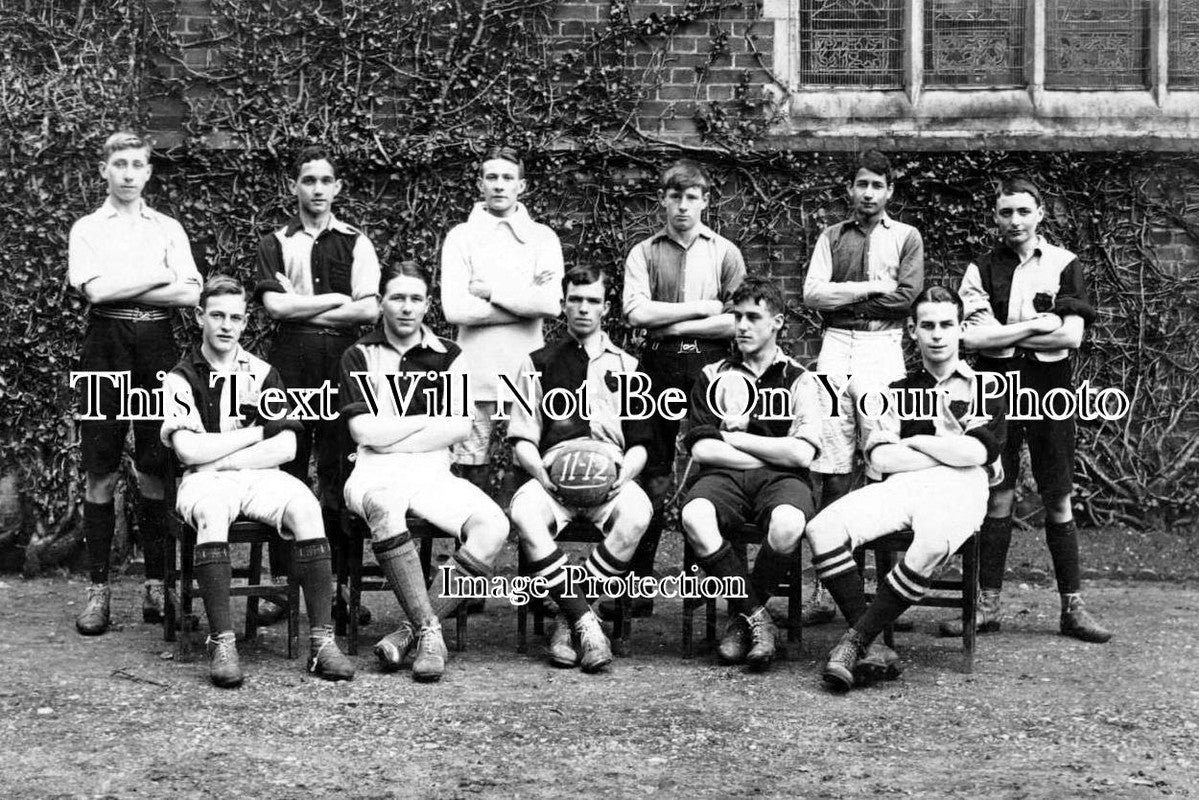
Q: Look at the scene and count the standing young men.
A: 6